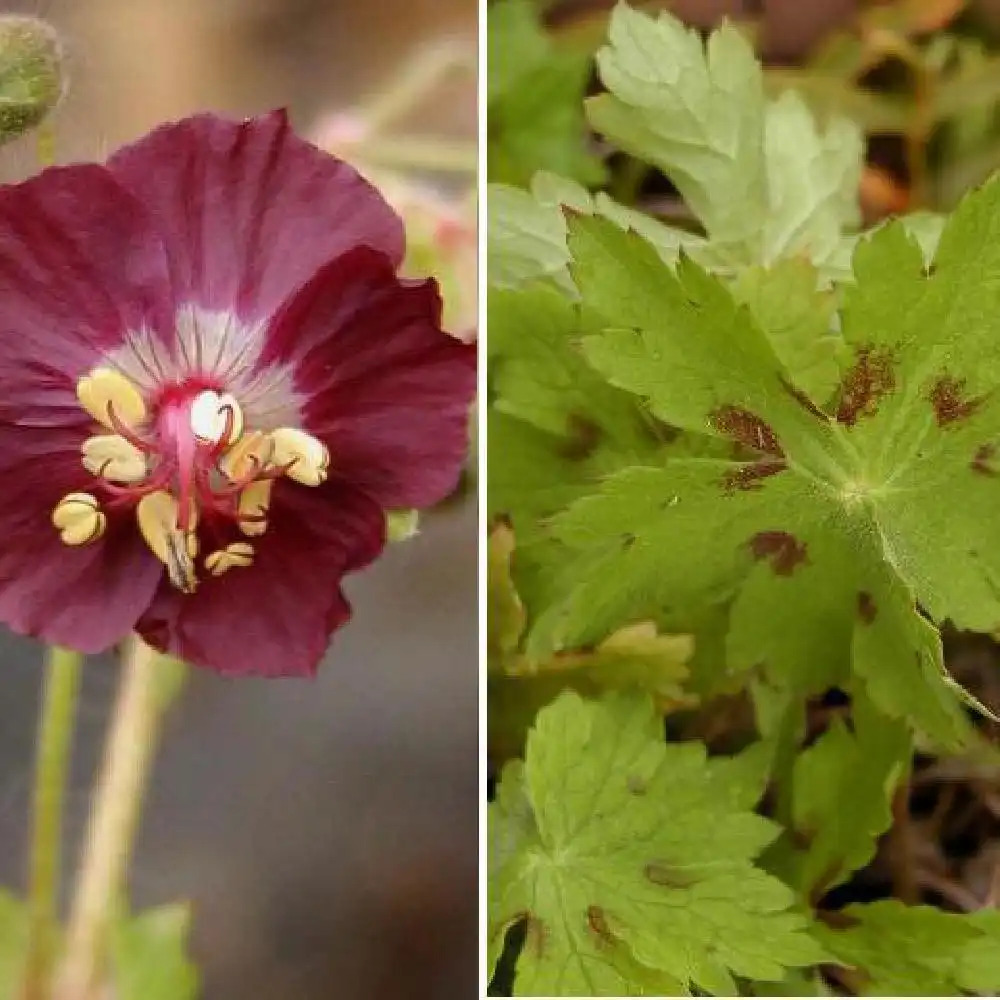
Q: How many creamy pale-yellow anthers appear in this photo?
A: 9